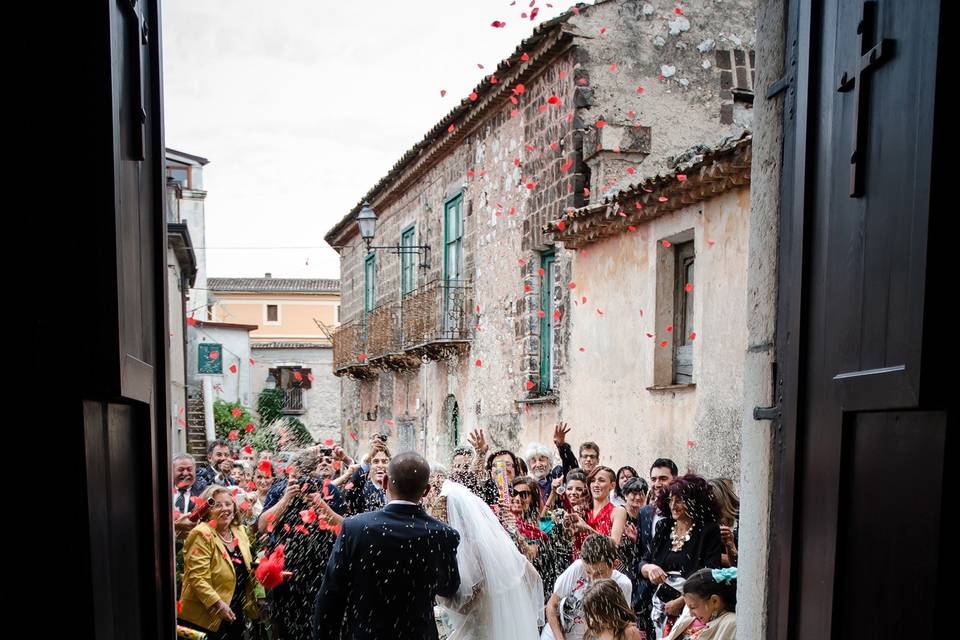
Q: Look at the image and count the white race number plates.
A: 0